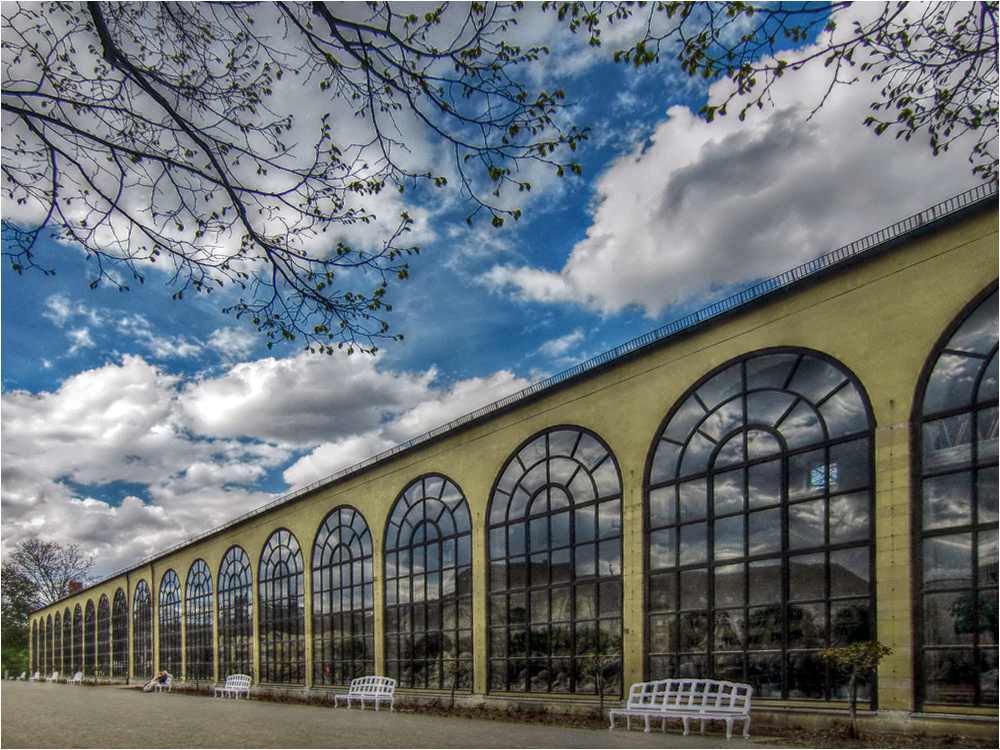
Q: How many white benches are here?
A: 8